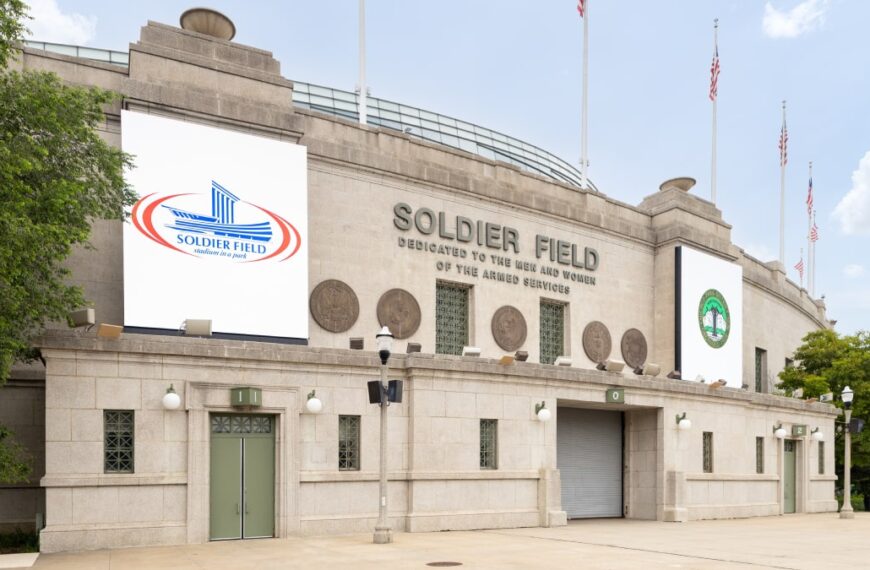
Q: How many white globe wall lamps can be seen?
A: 6